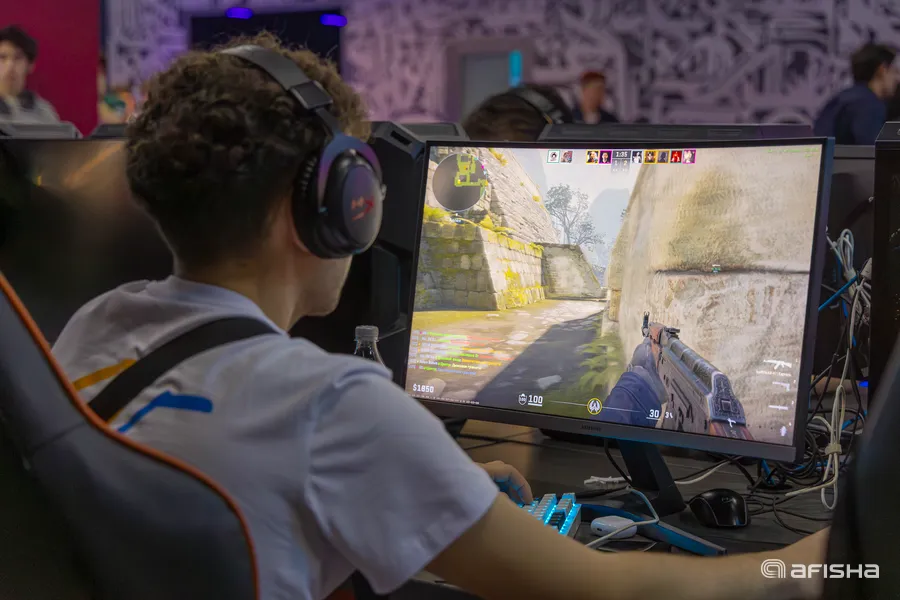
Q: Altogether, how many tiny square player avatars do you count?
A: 9